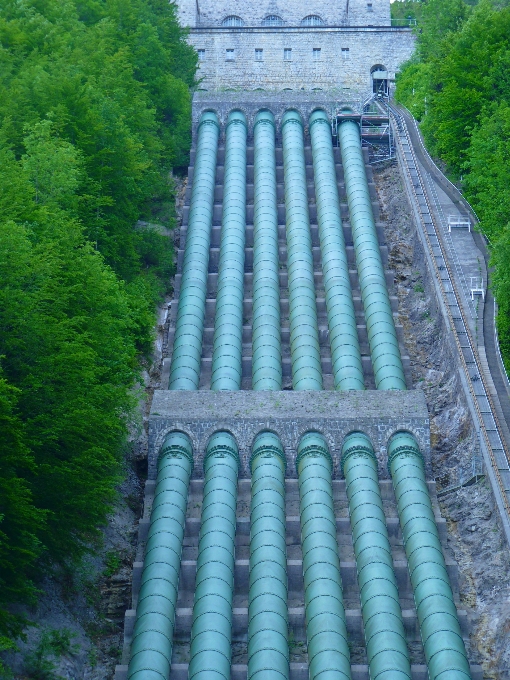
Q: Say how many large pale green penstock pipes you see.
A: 6